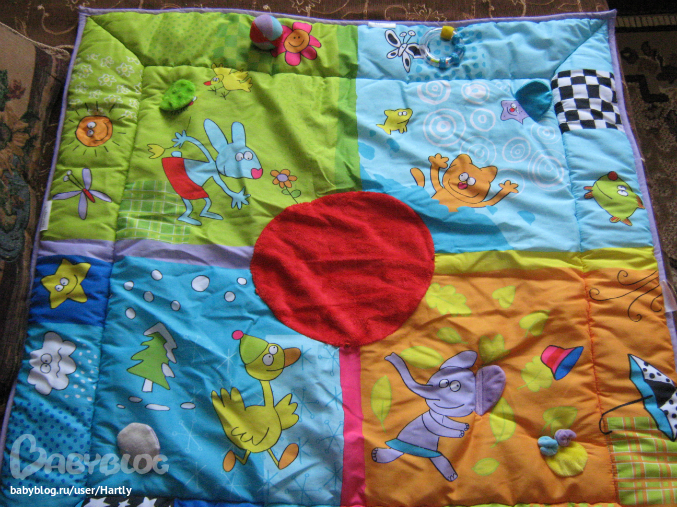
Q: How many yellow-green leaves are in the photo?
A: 11